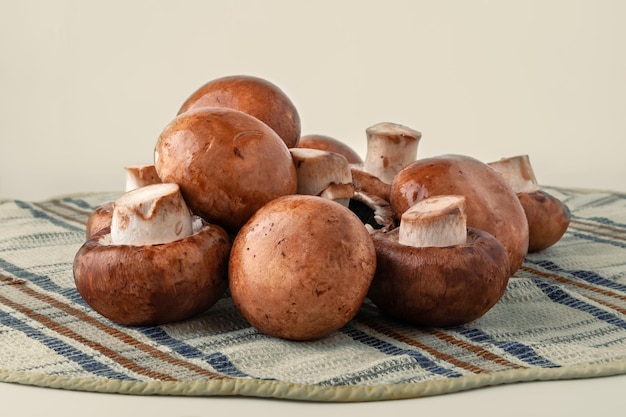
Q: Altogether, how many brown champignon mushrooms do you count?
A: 11